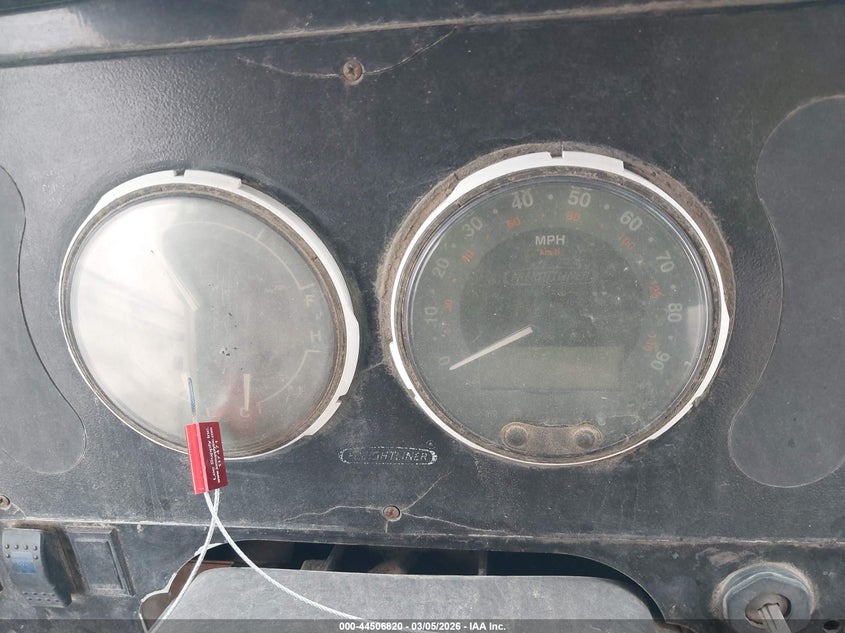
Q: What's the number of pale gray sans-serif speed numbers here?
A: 10